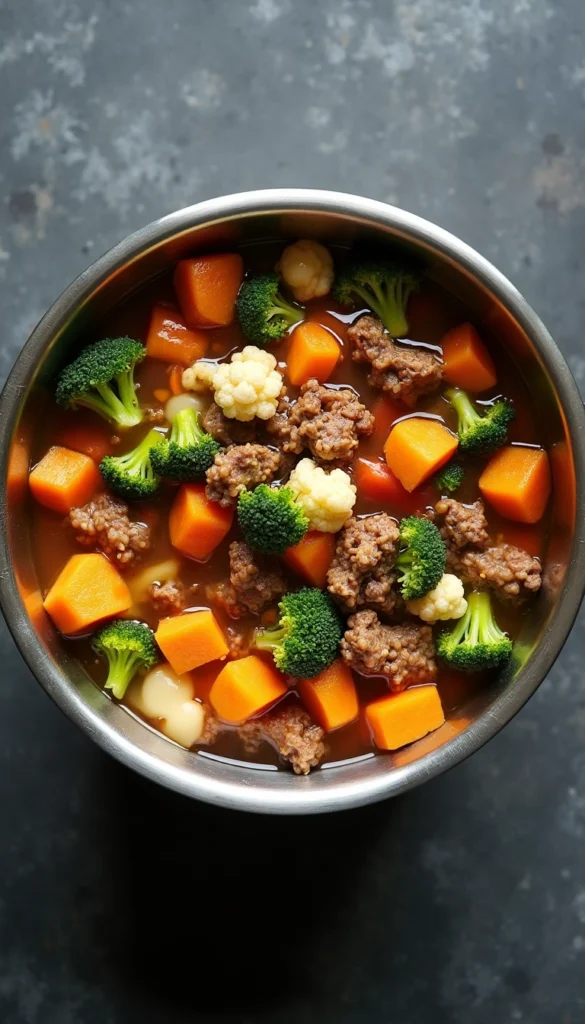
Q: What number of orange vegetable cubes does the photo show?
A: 14